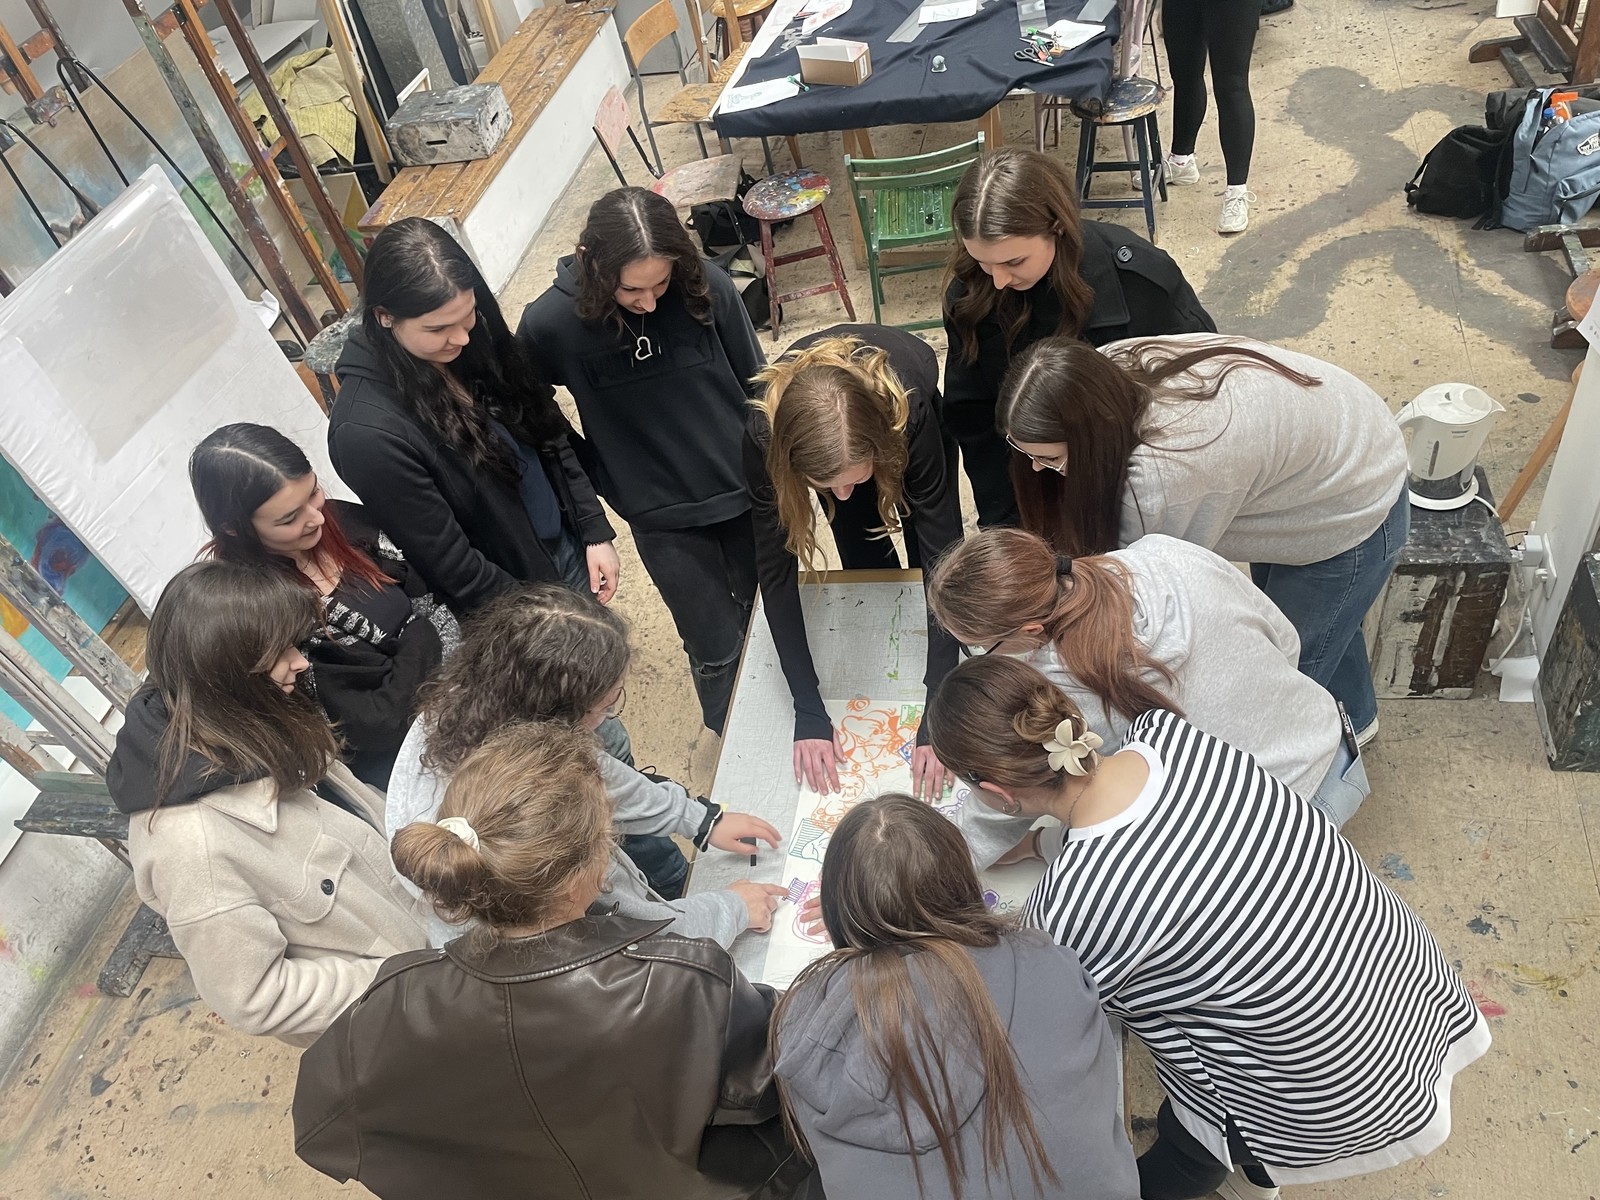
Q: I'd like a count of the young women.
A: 12